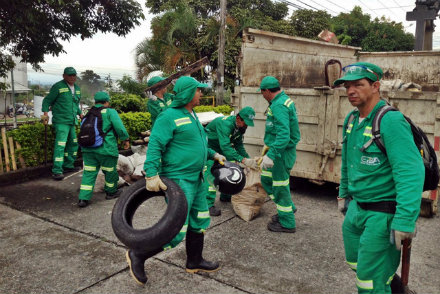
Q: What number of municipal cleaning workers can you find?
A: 7